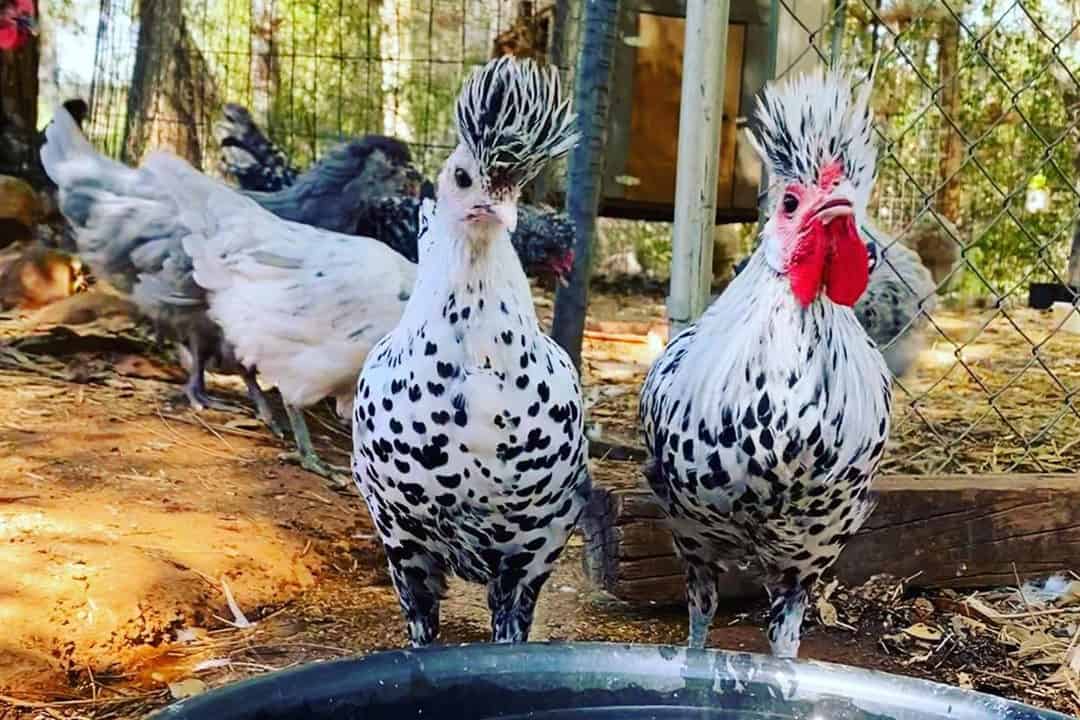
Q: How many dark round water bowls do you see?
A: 1